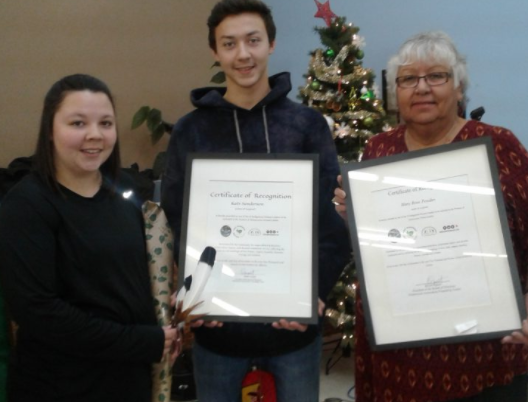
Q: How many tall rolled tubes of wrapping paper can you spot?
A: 1